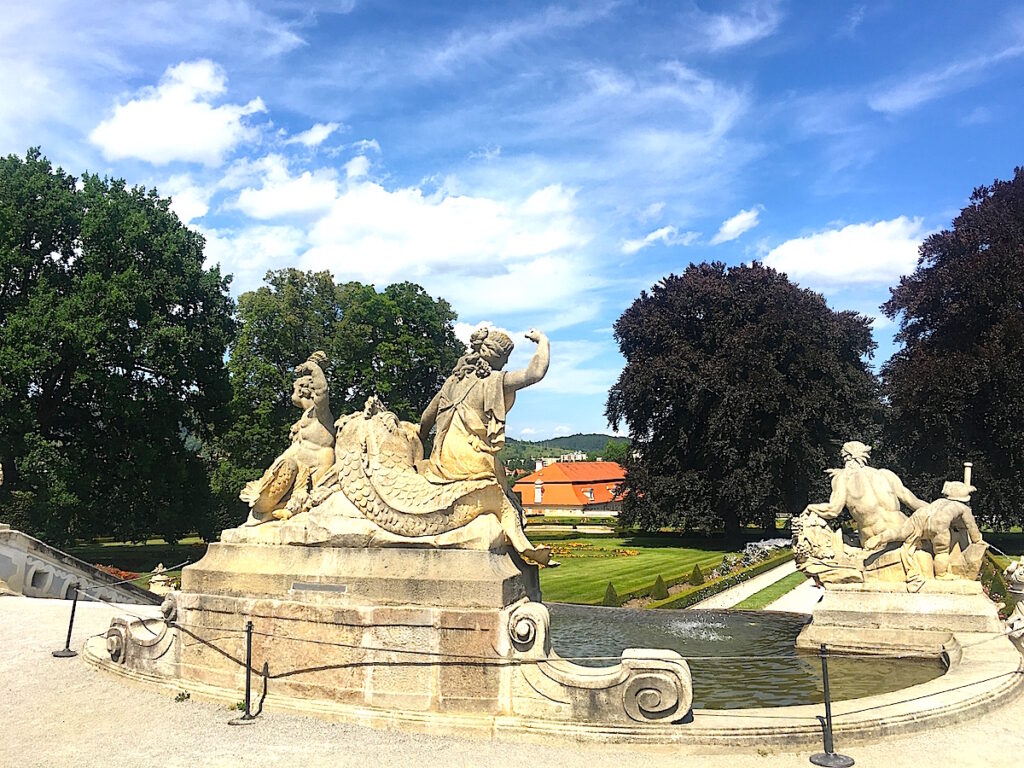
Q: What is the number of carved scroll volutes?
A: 4